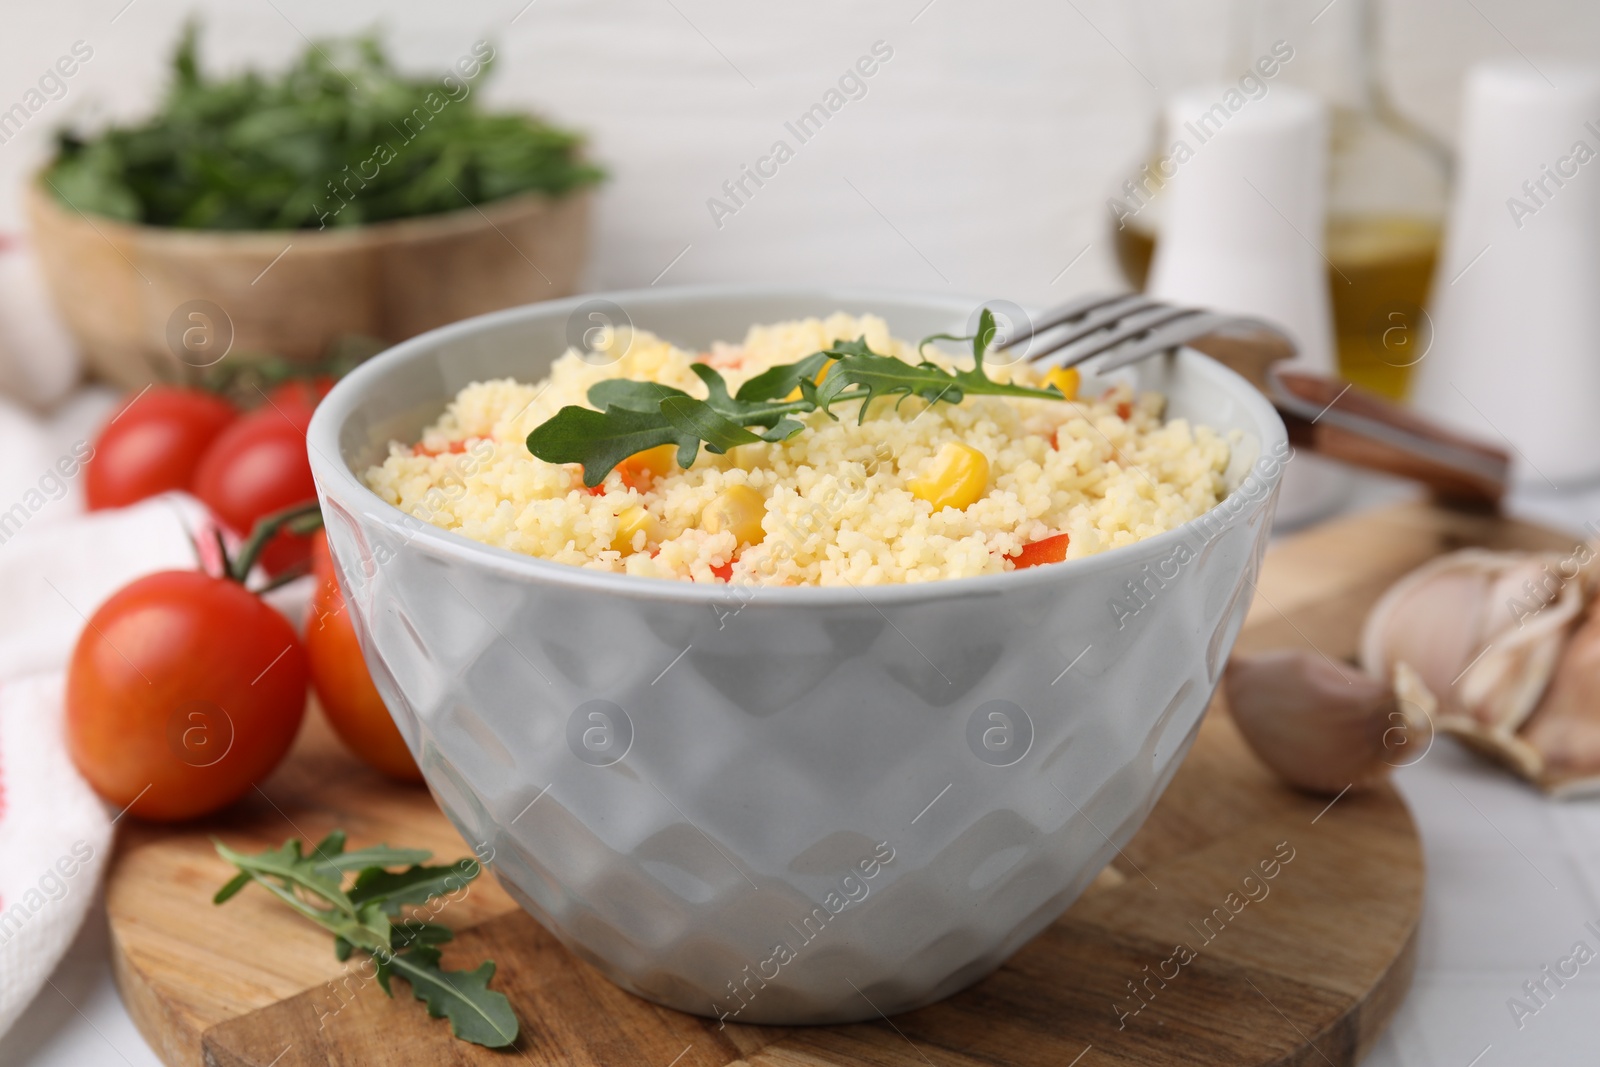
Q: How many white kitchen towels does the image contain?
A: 1